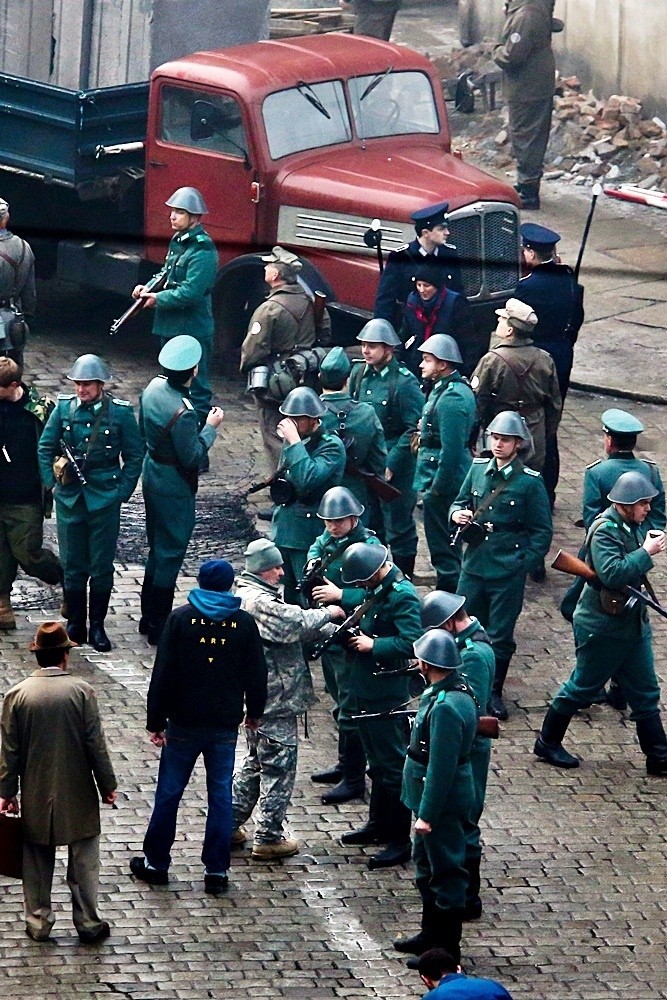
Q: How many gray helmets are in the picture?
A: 11